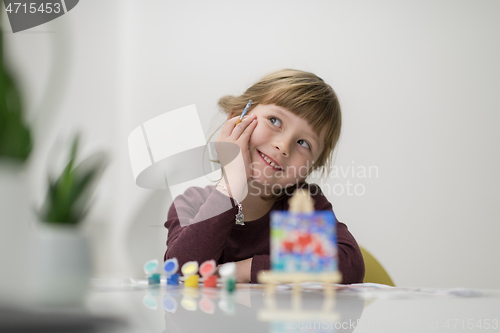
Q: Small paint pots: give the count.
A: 5